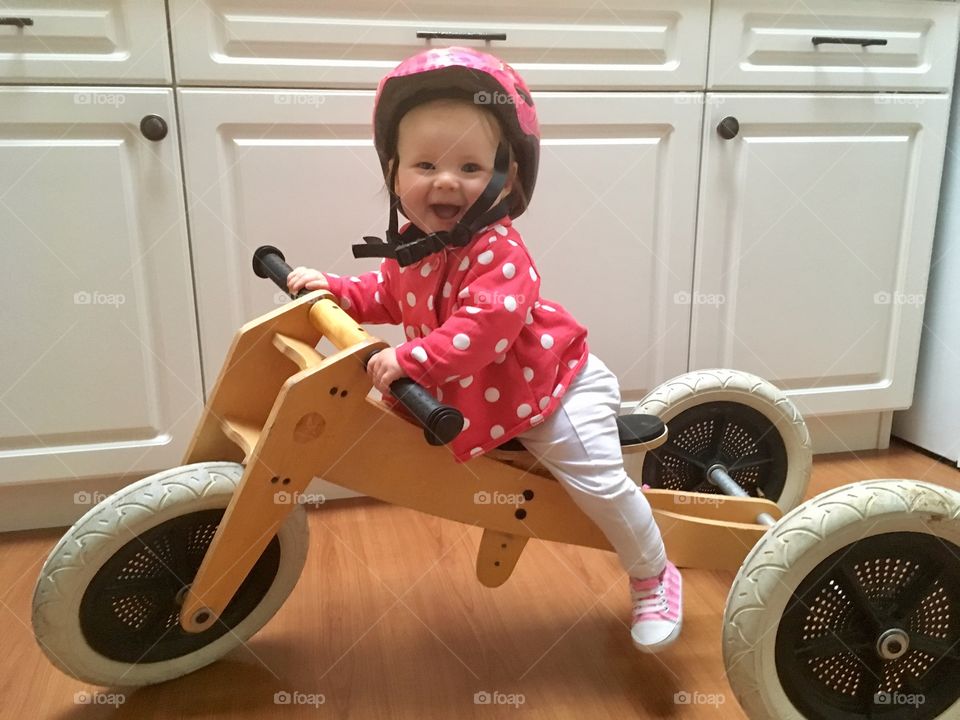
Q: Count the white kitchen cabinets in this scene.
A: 3